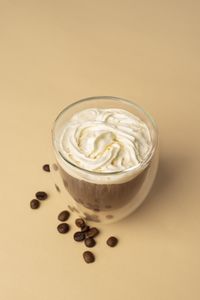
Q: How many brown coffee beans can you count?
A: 12